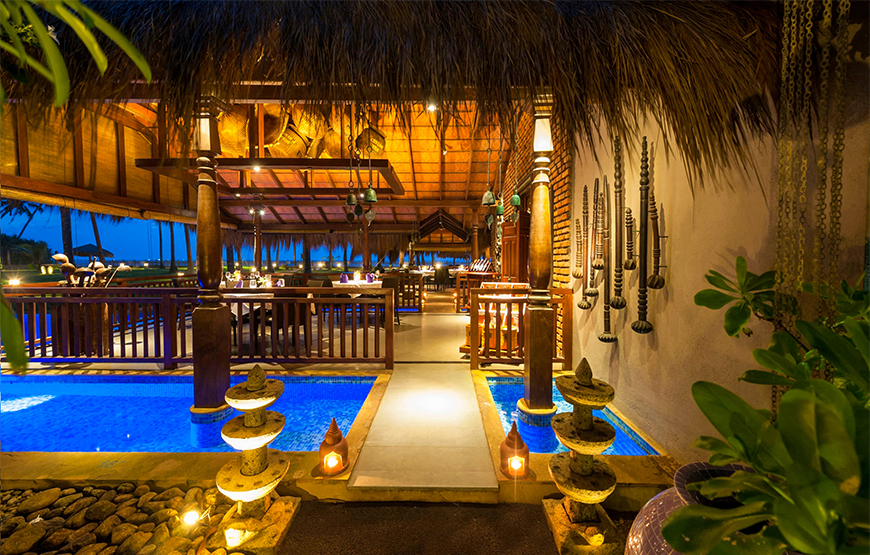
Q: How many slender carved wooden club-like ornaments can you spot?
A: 9